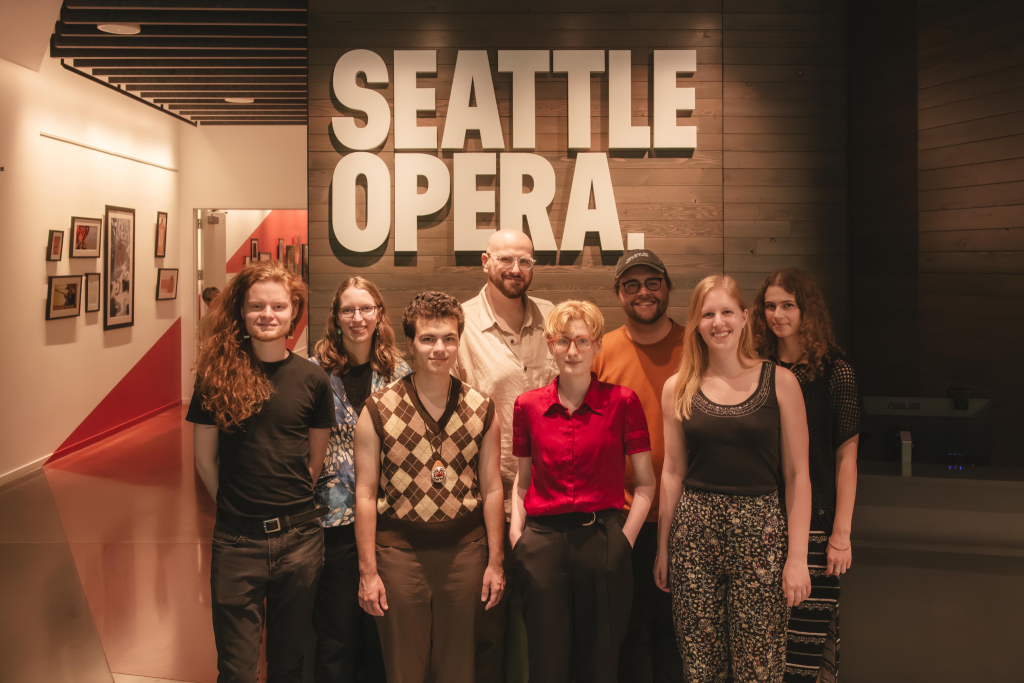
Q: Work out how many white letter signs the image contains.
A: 12